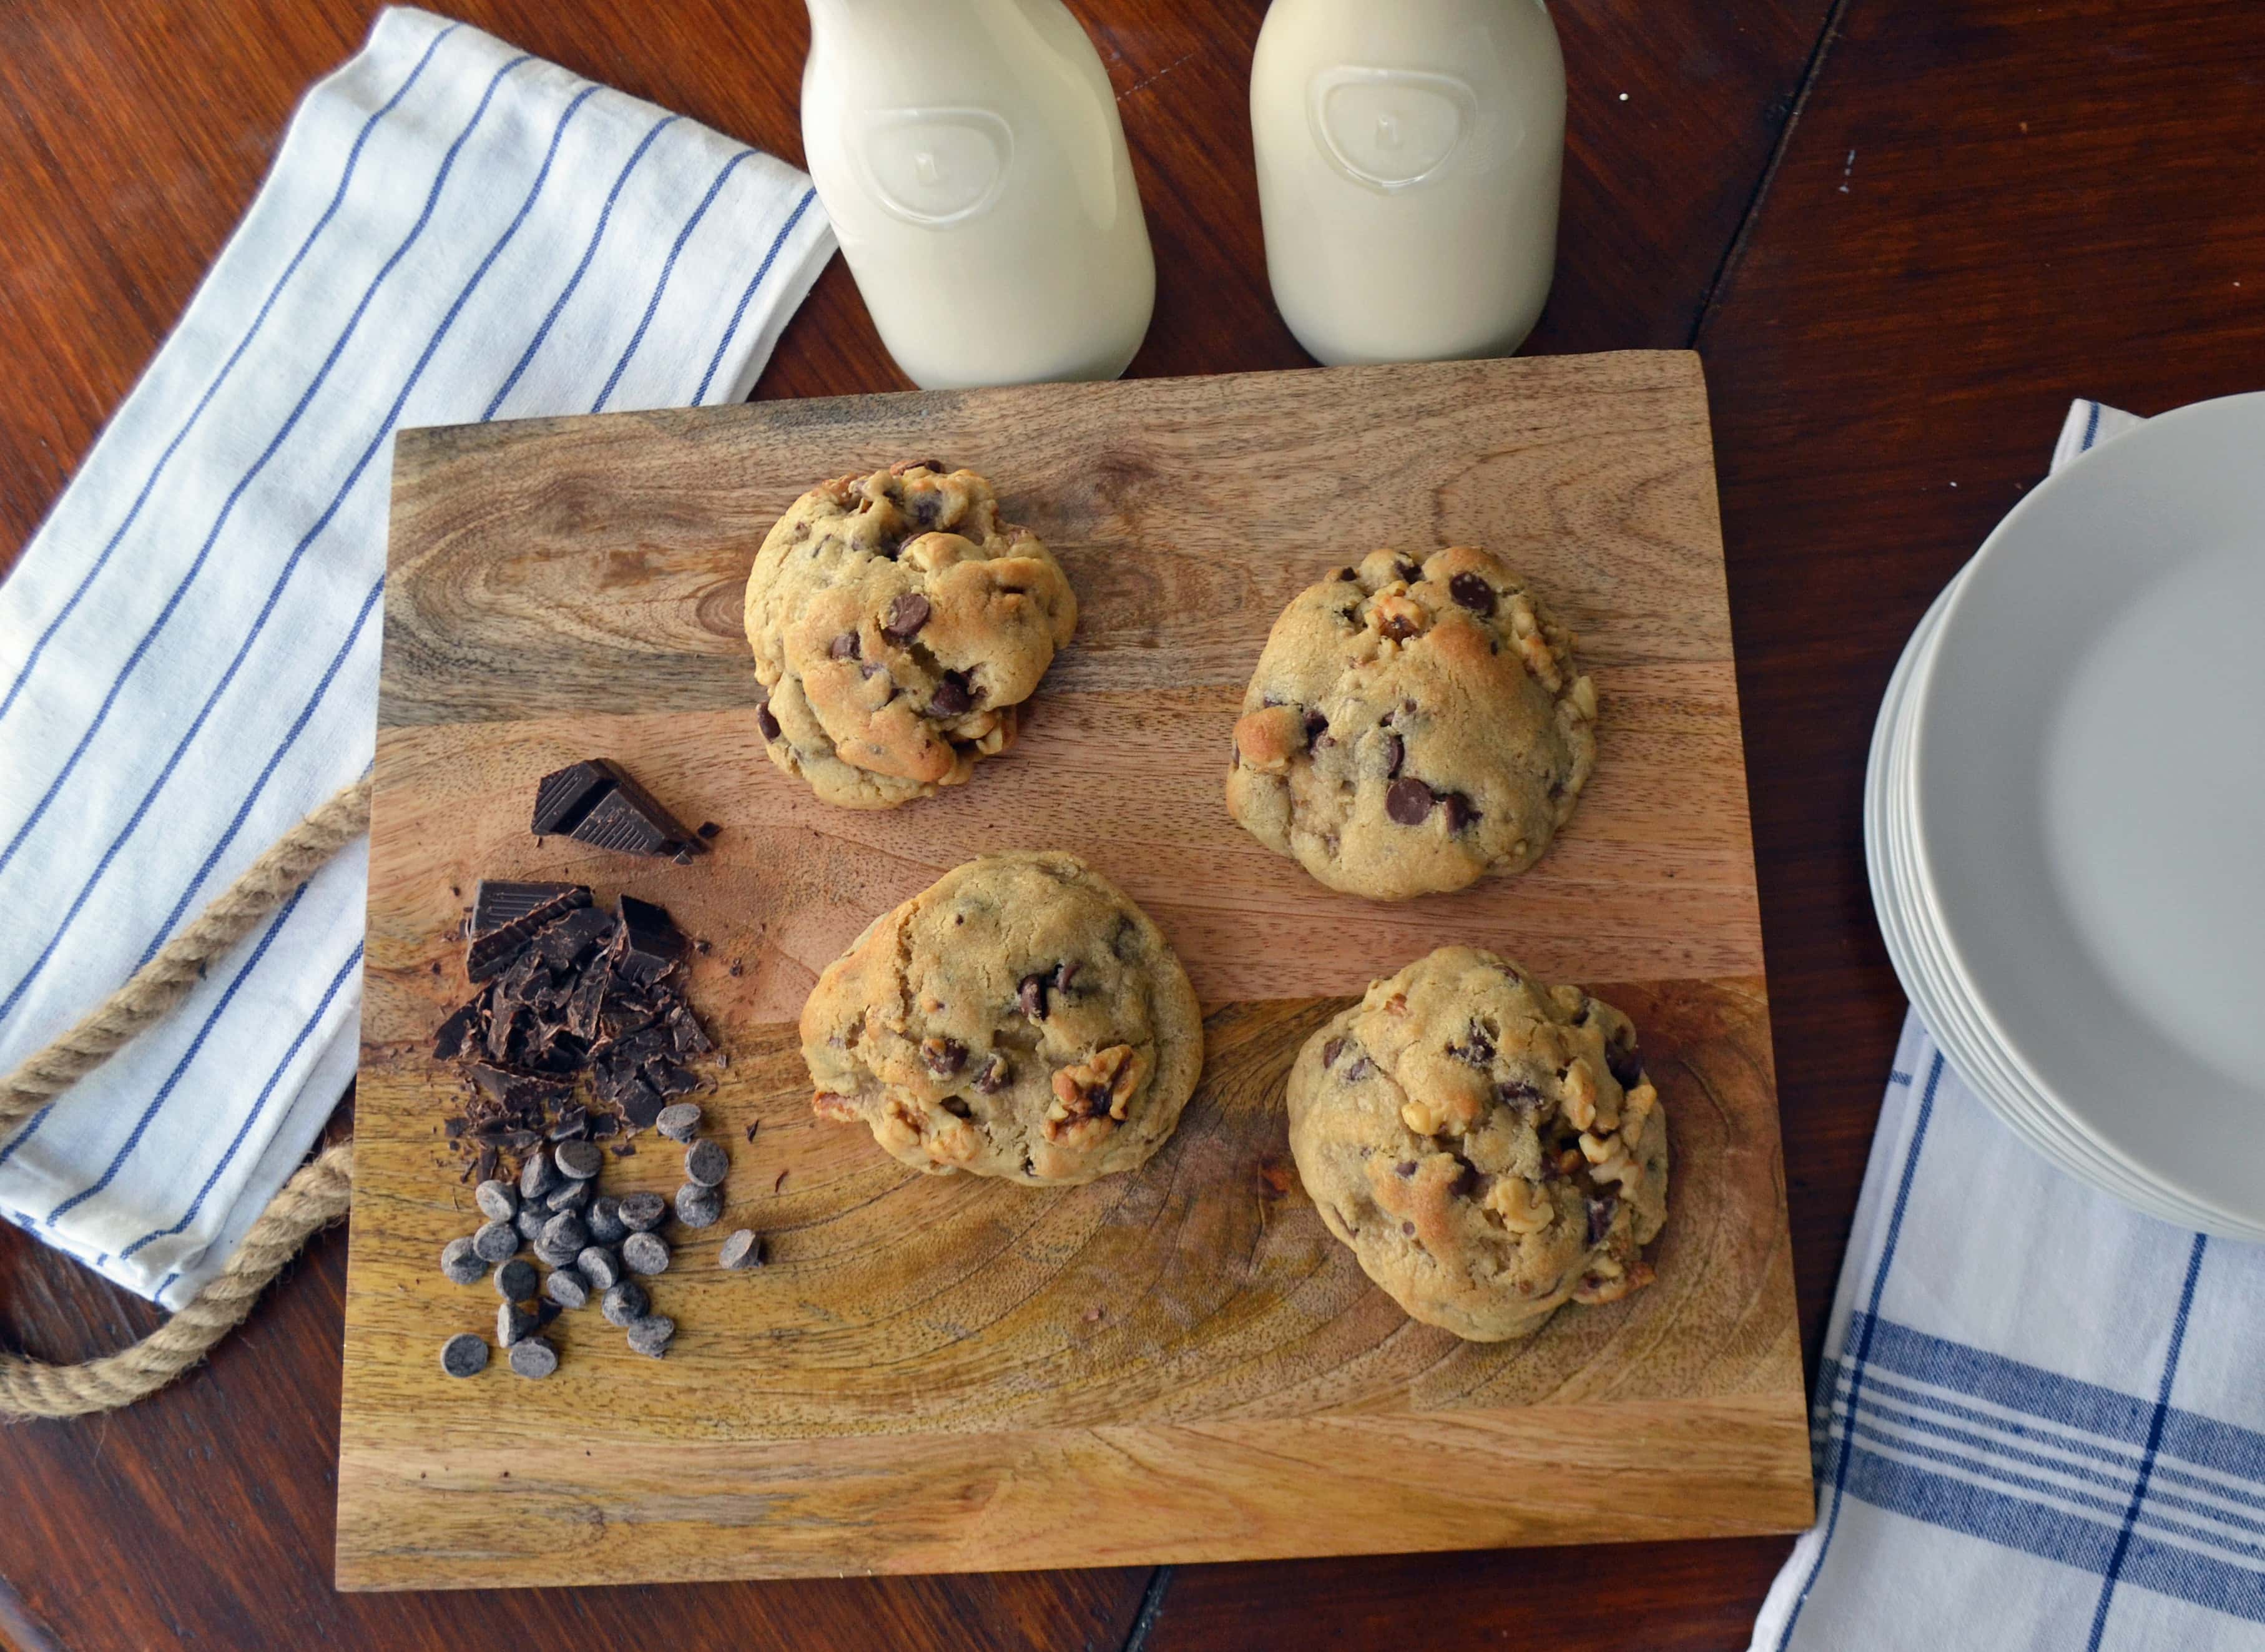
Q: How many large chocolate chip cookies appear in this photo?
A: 4